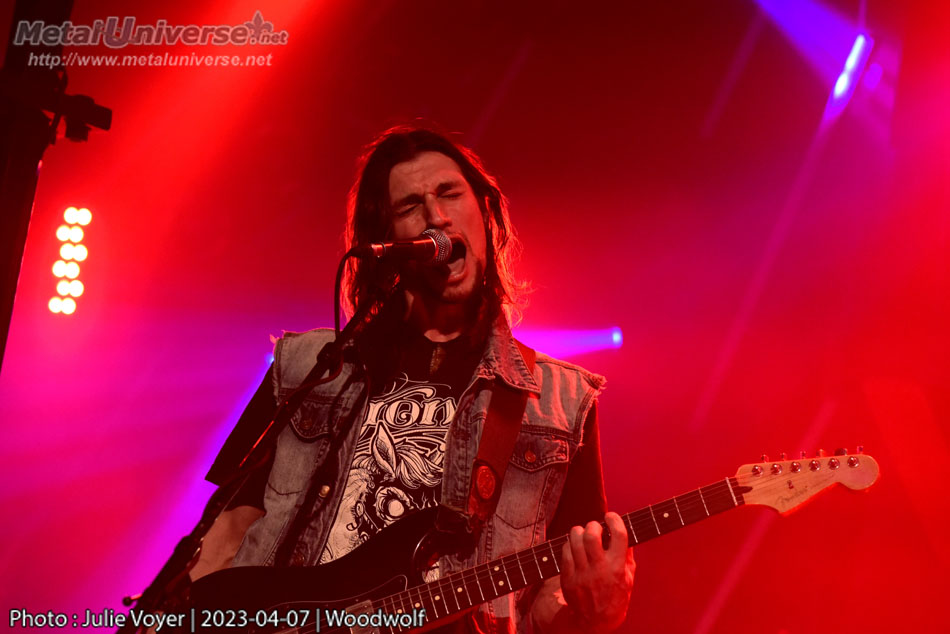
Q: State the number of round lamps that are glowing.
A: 12